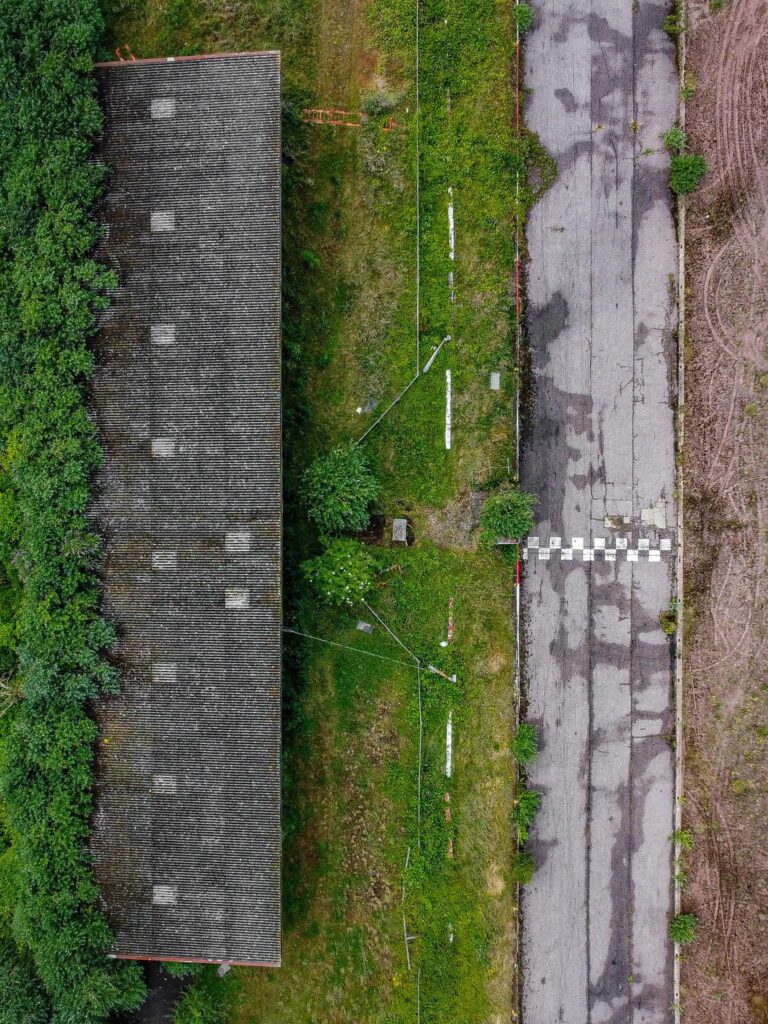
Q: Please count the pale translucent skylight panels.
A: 10